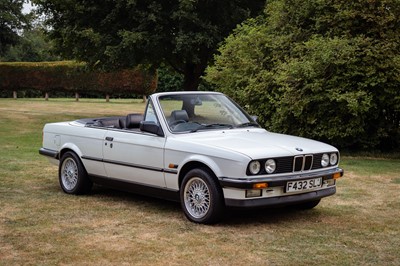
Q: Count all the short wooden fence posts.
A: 5